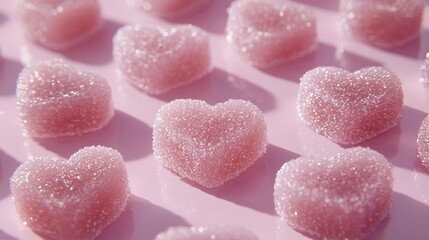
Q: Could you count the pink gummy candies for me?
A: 13